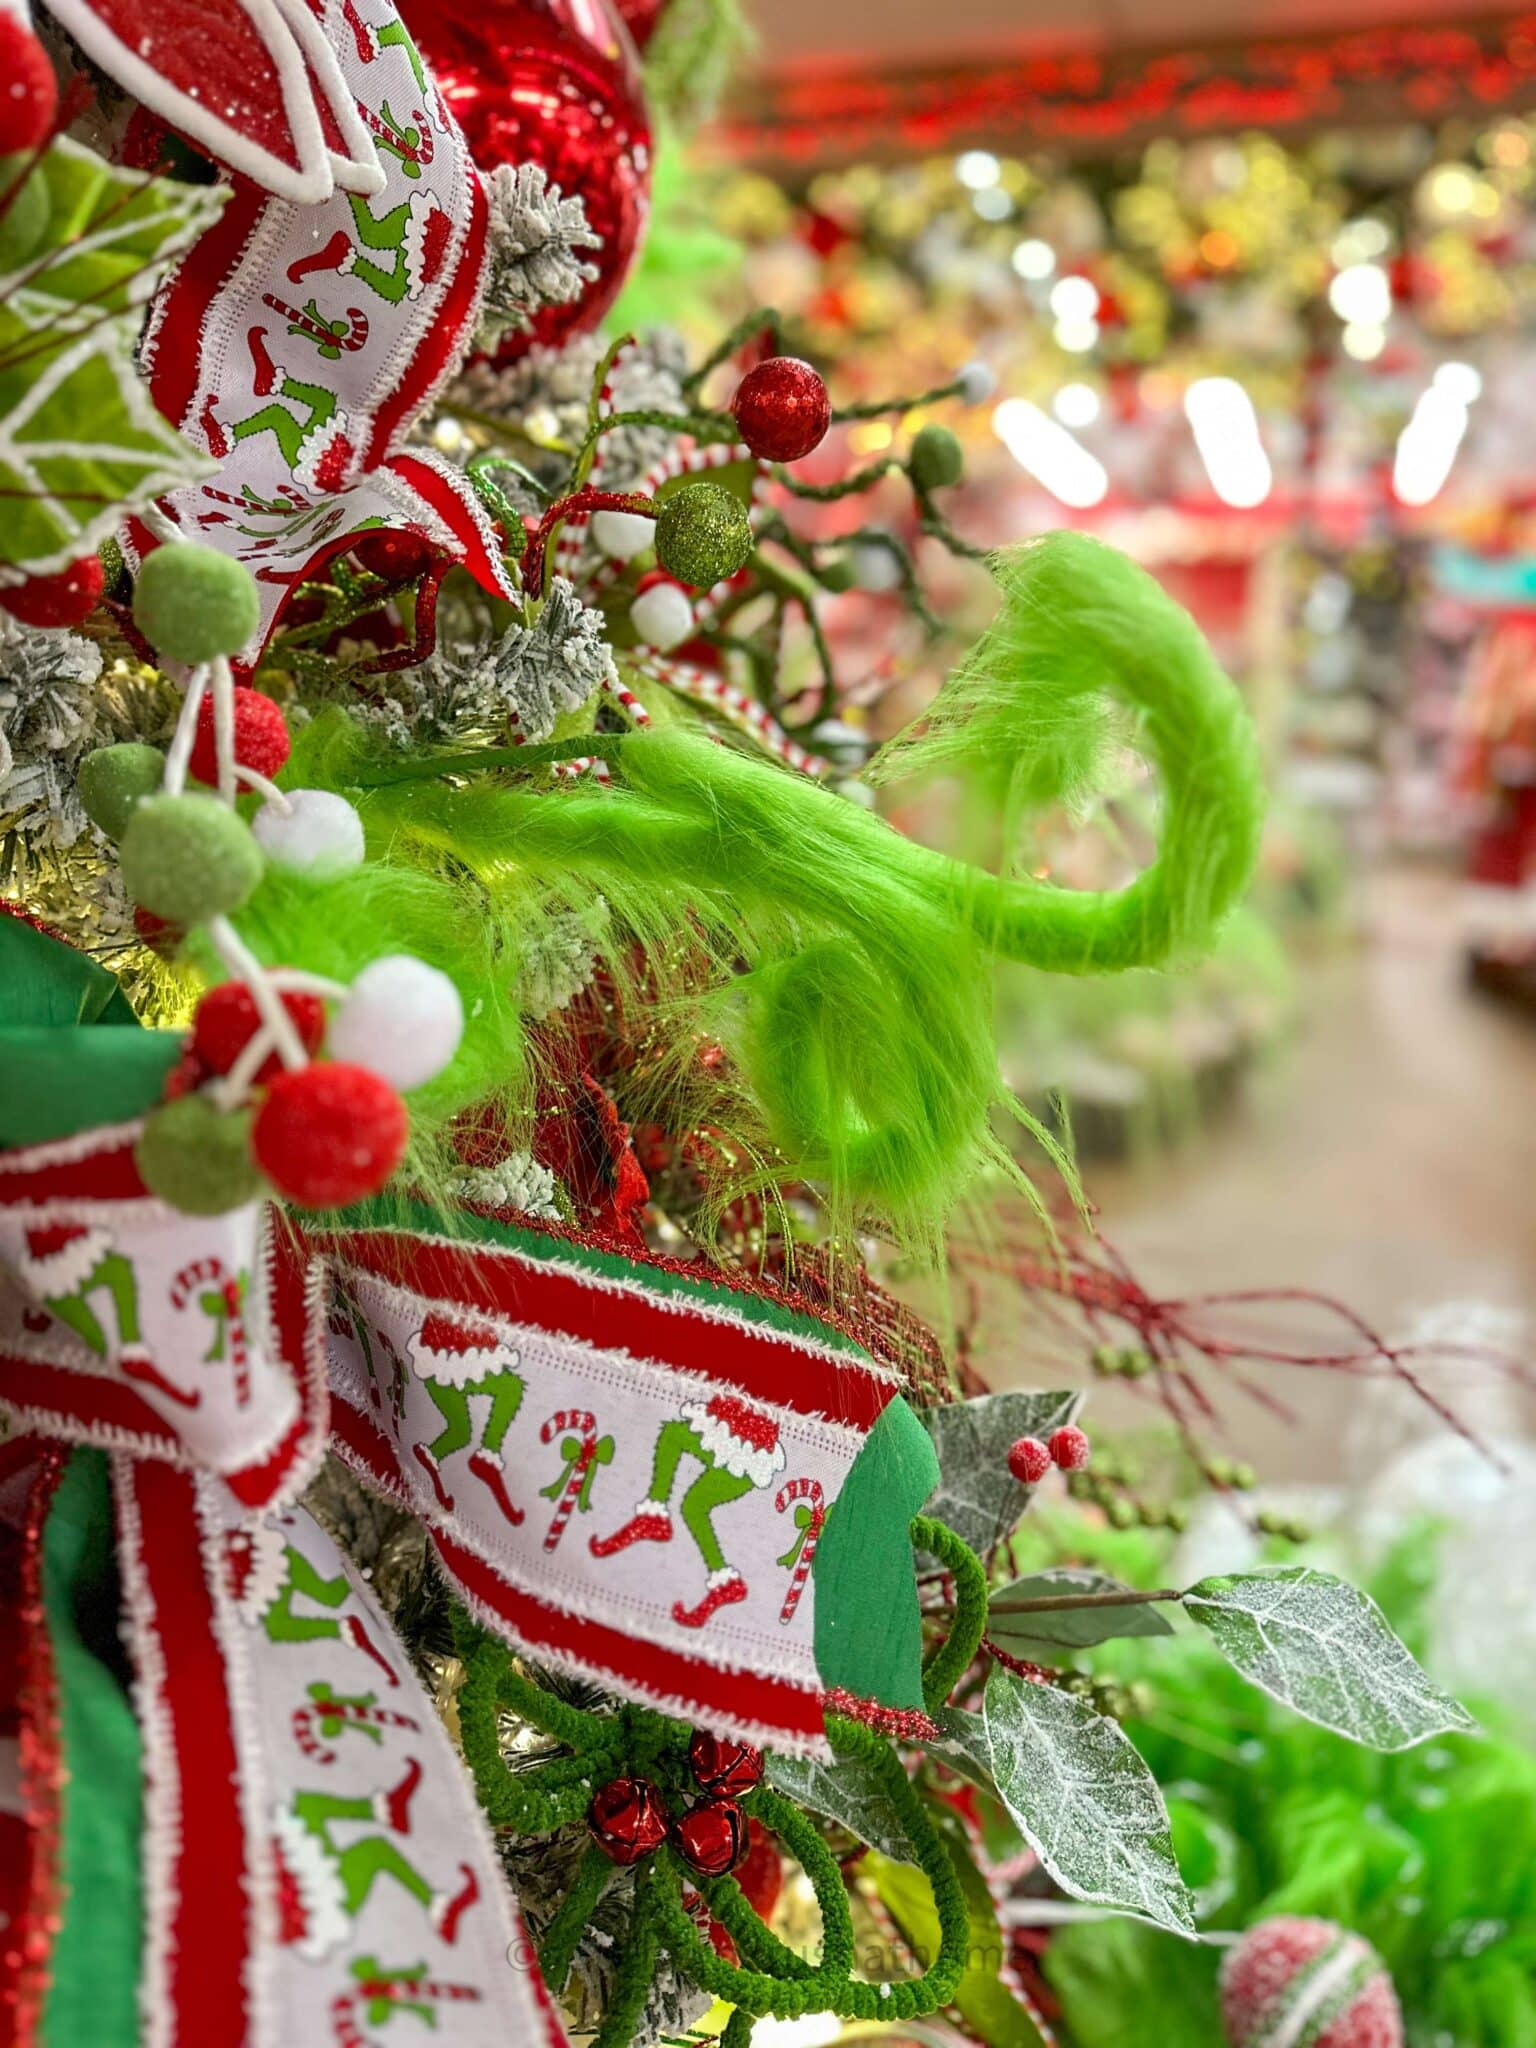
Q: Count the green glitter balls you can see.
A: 1